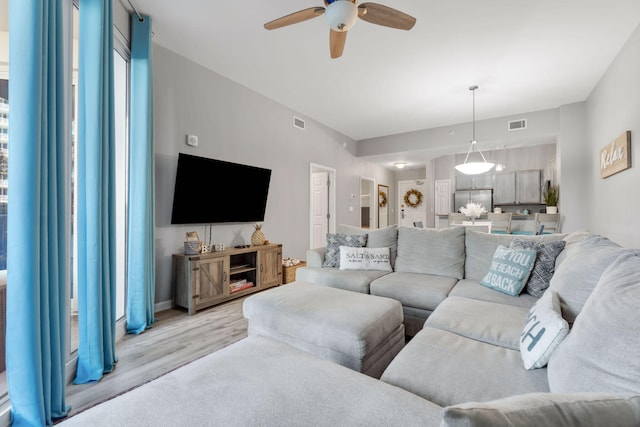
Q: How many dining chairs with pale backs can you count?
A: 3